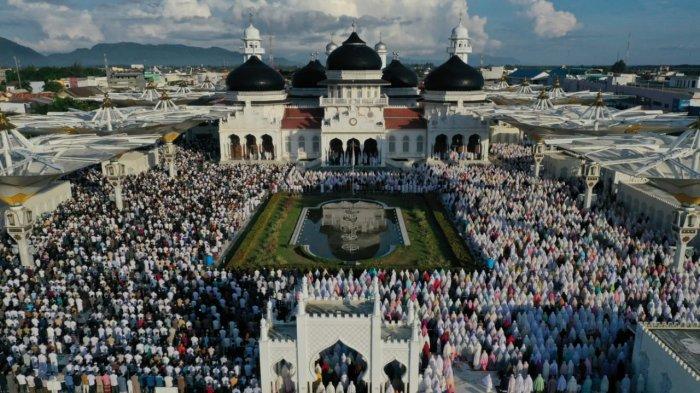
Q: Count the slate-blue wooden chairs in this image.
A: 0